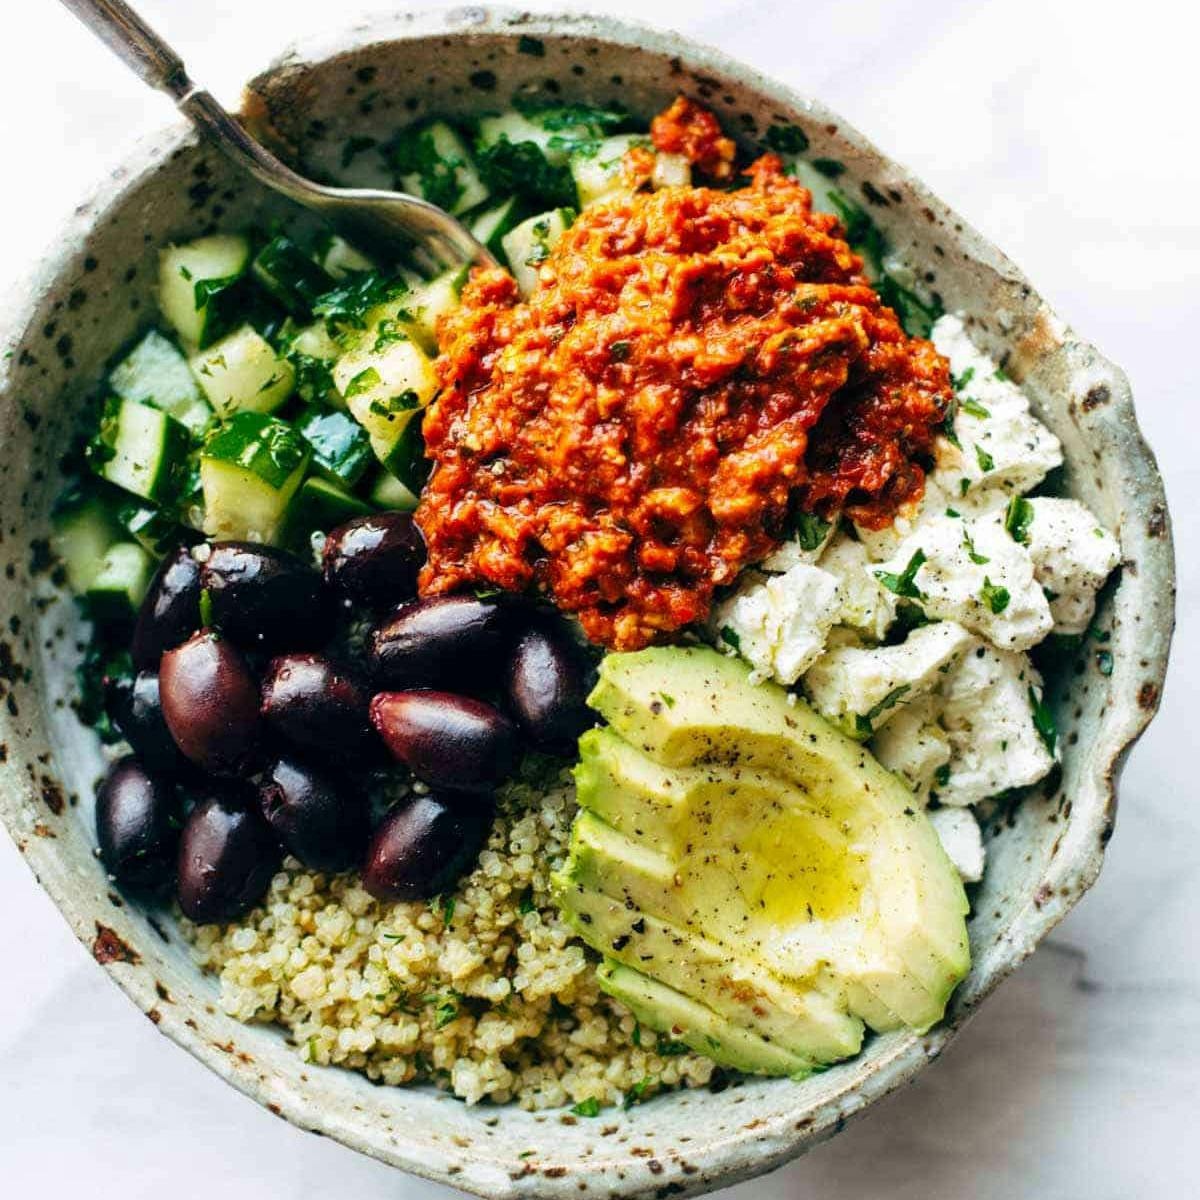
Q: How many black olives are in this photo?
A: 13